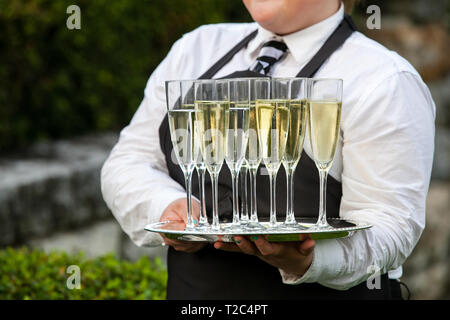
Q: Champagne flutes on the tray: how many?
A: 9